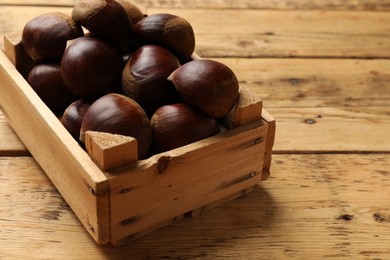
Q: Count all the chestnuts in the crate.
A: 11